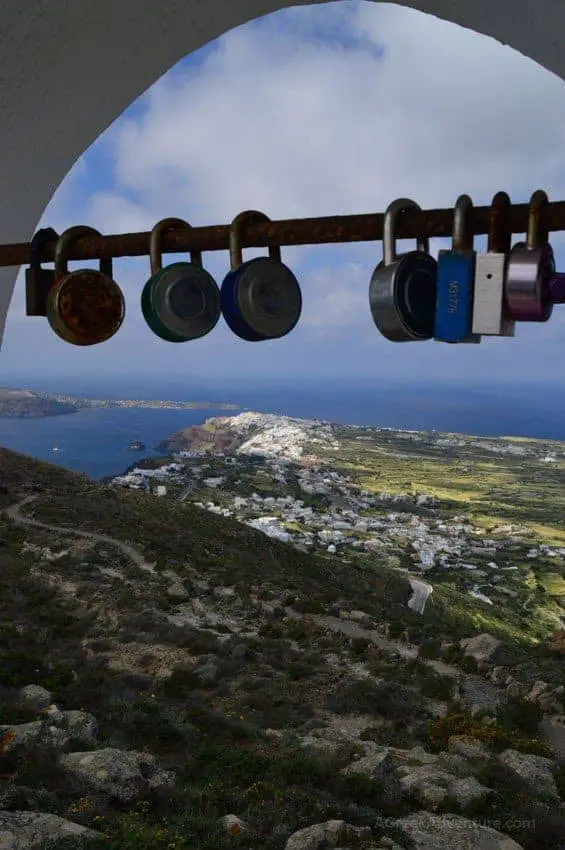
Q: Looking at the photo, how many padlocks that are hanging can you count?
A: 8